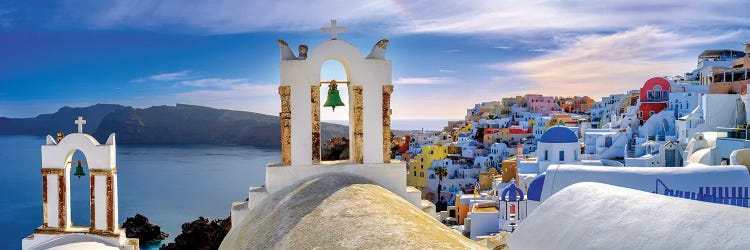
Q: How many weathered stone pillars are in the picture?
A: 8